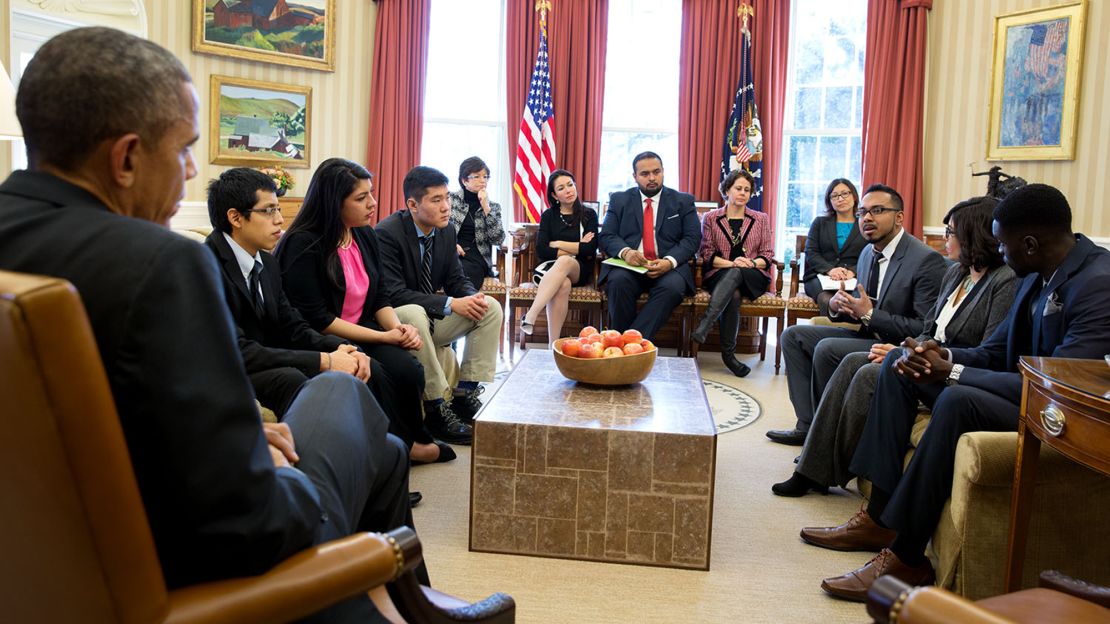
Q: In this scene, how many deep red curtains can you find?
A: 4